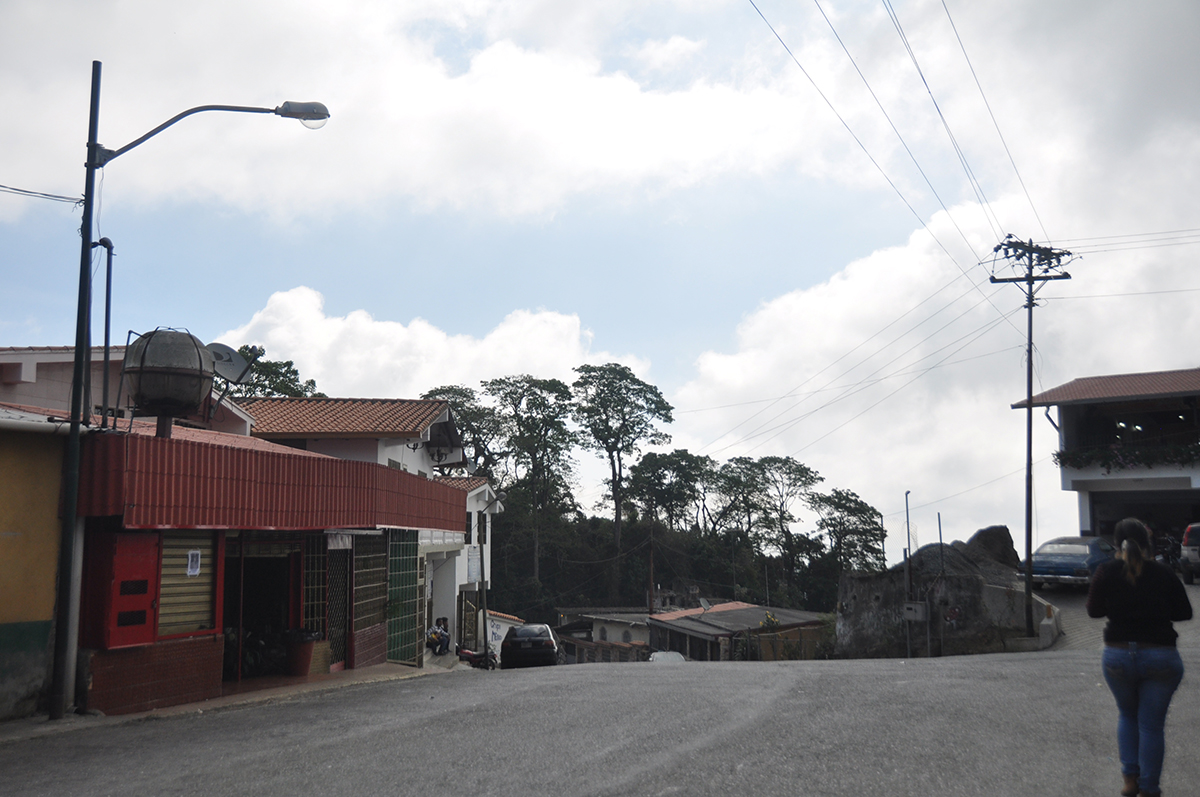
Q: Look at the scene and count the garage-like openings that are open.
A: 2